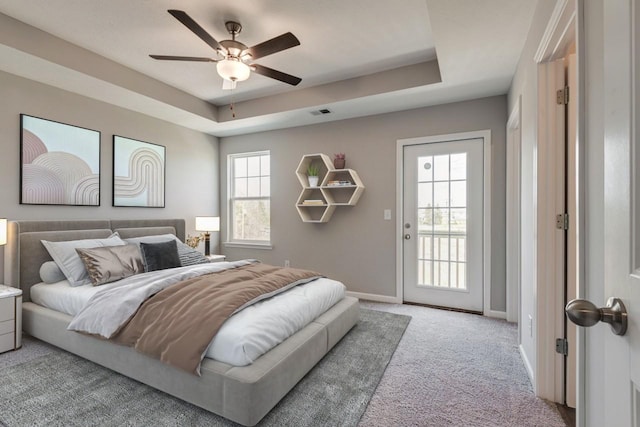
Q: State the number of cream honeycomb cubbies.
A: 3